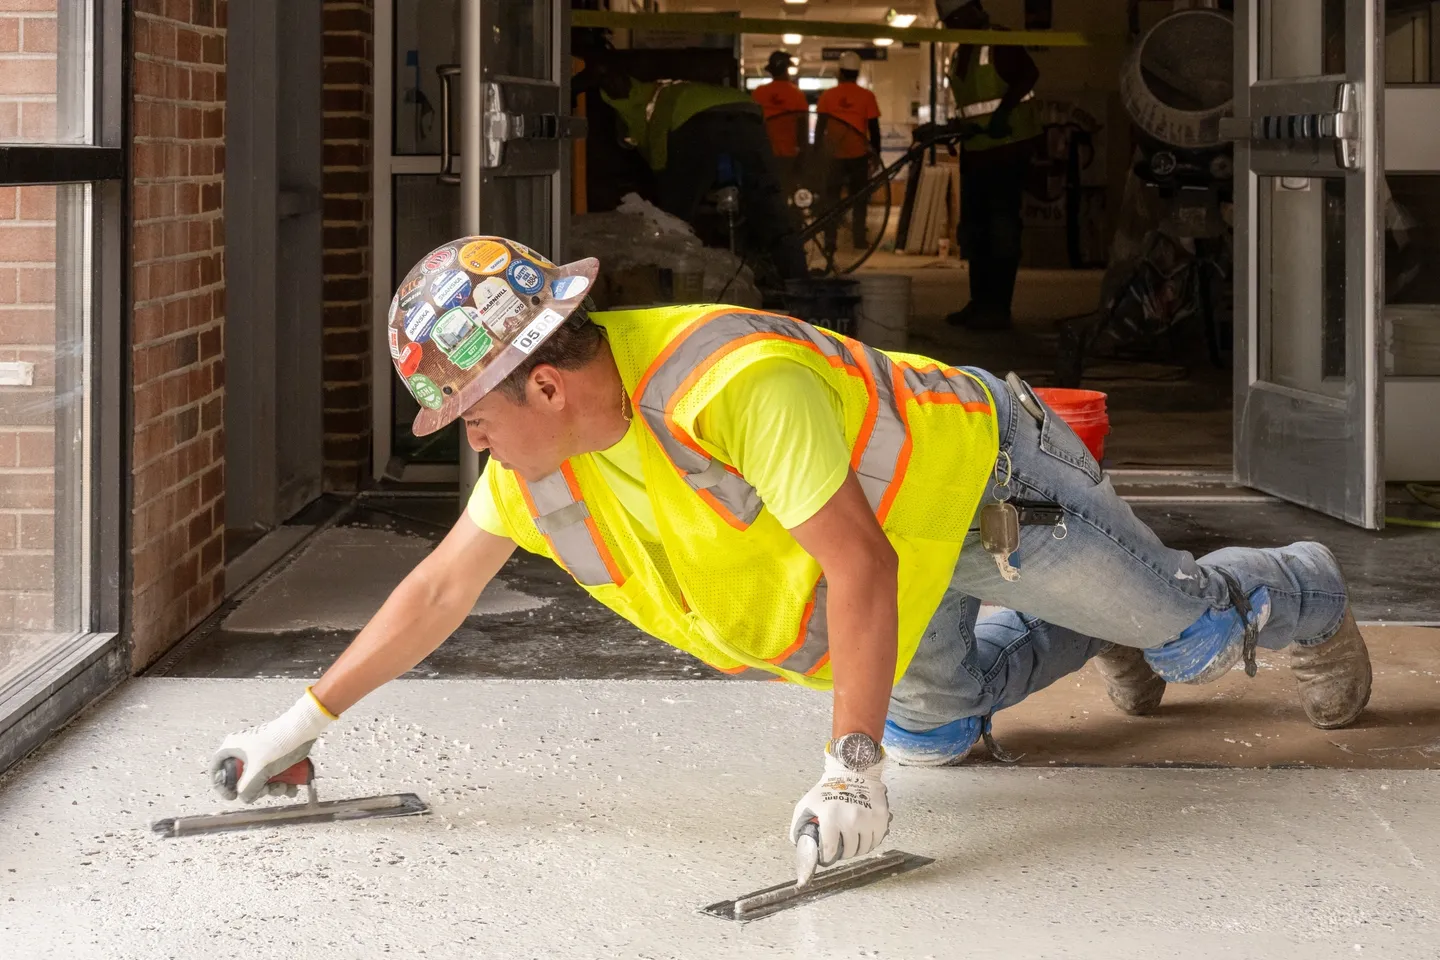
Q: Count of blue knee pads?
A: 2